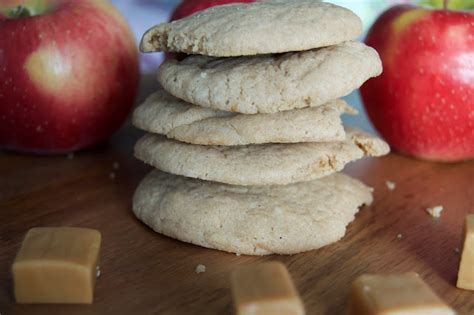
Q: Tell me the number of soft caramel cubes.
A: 4